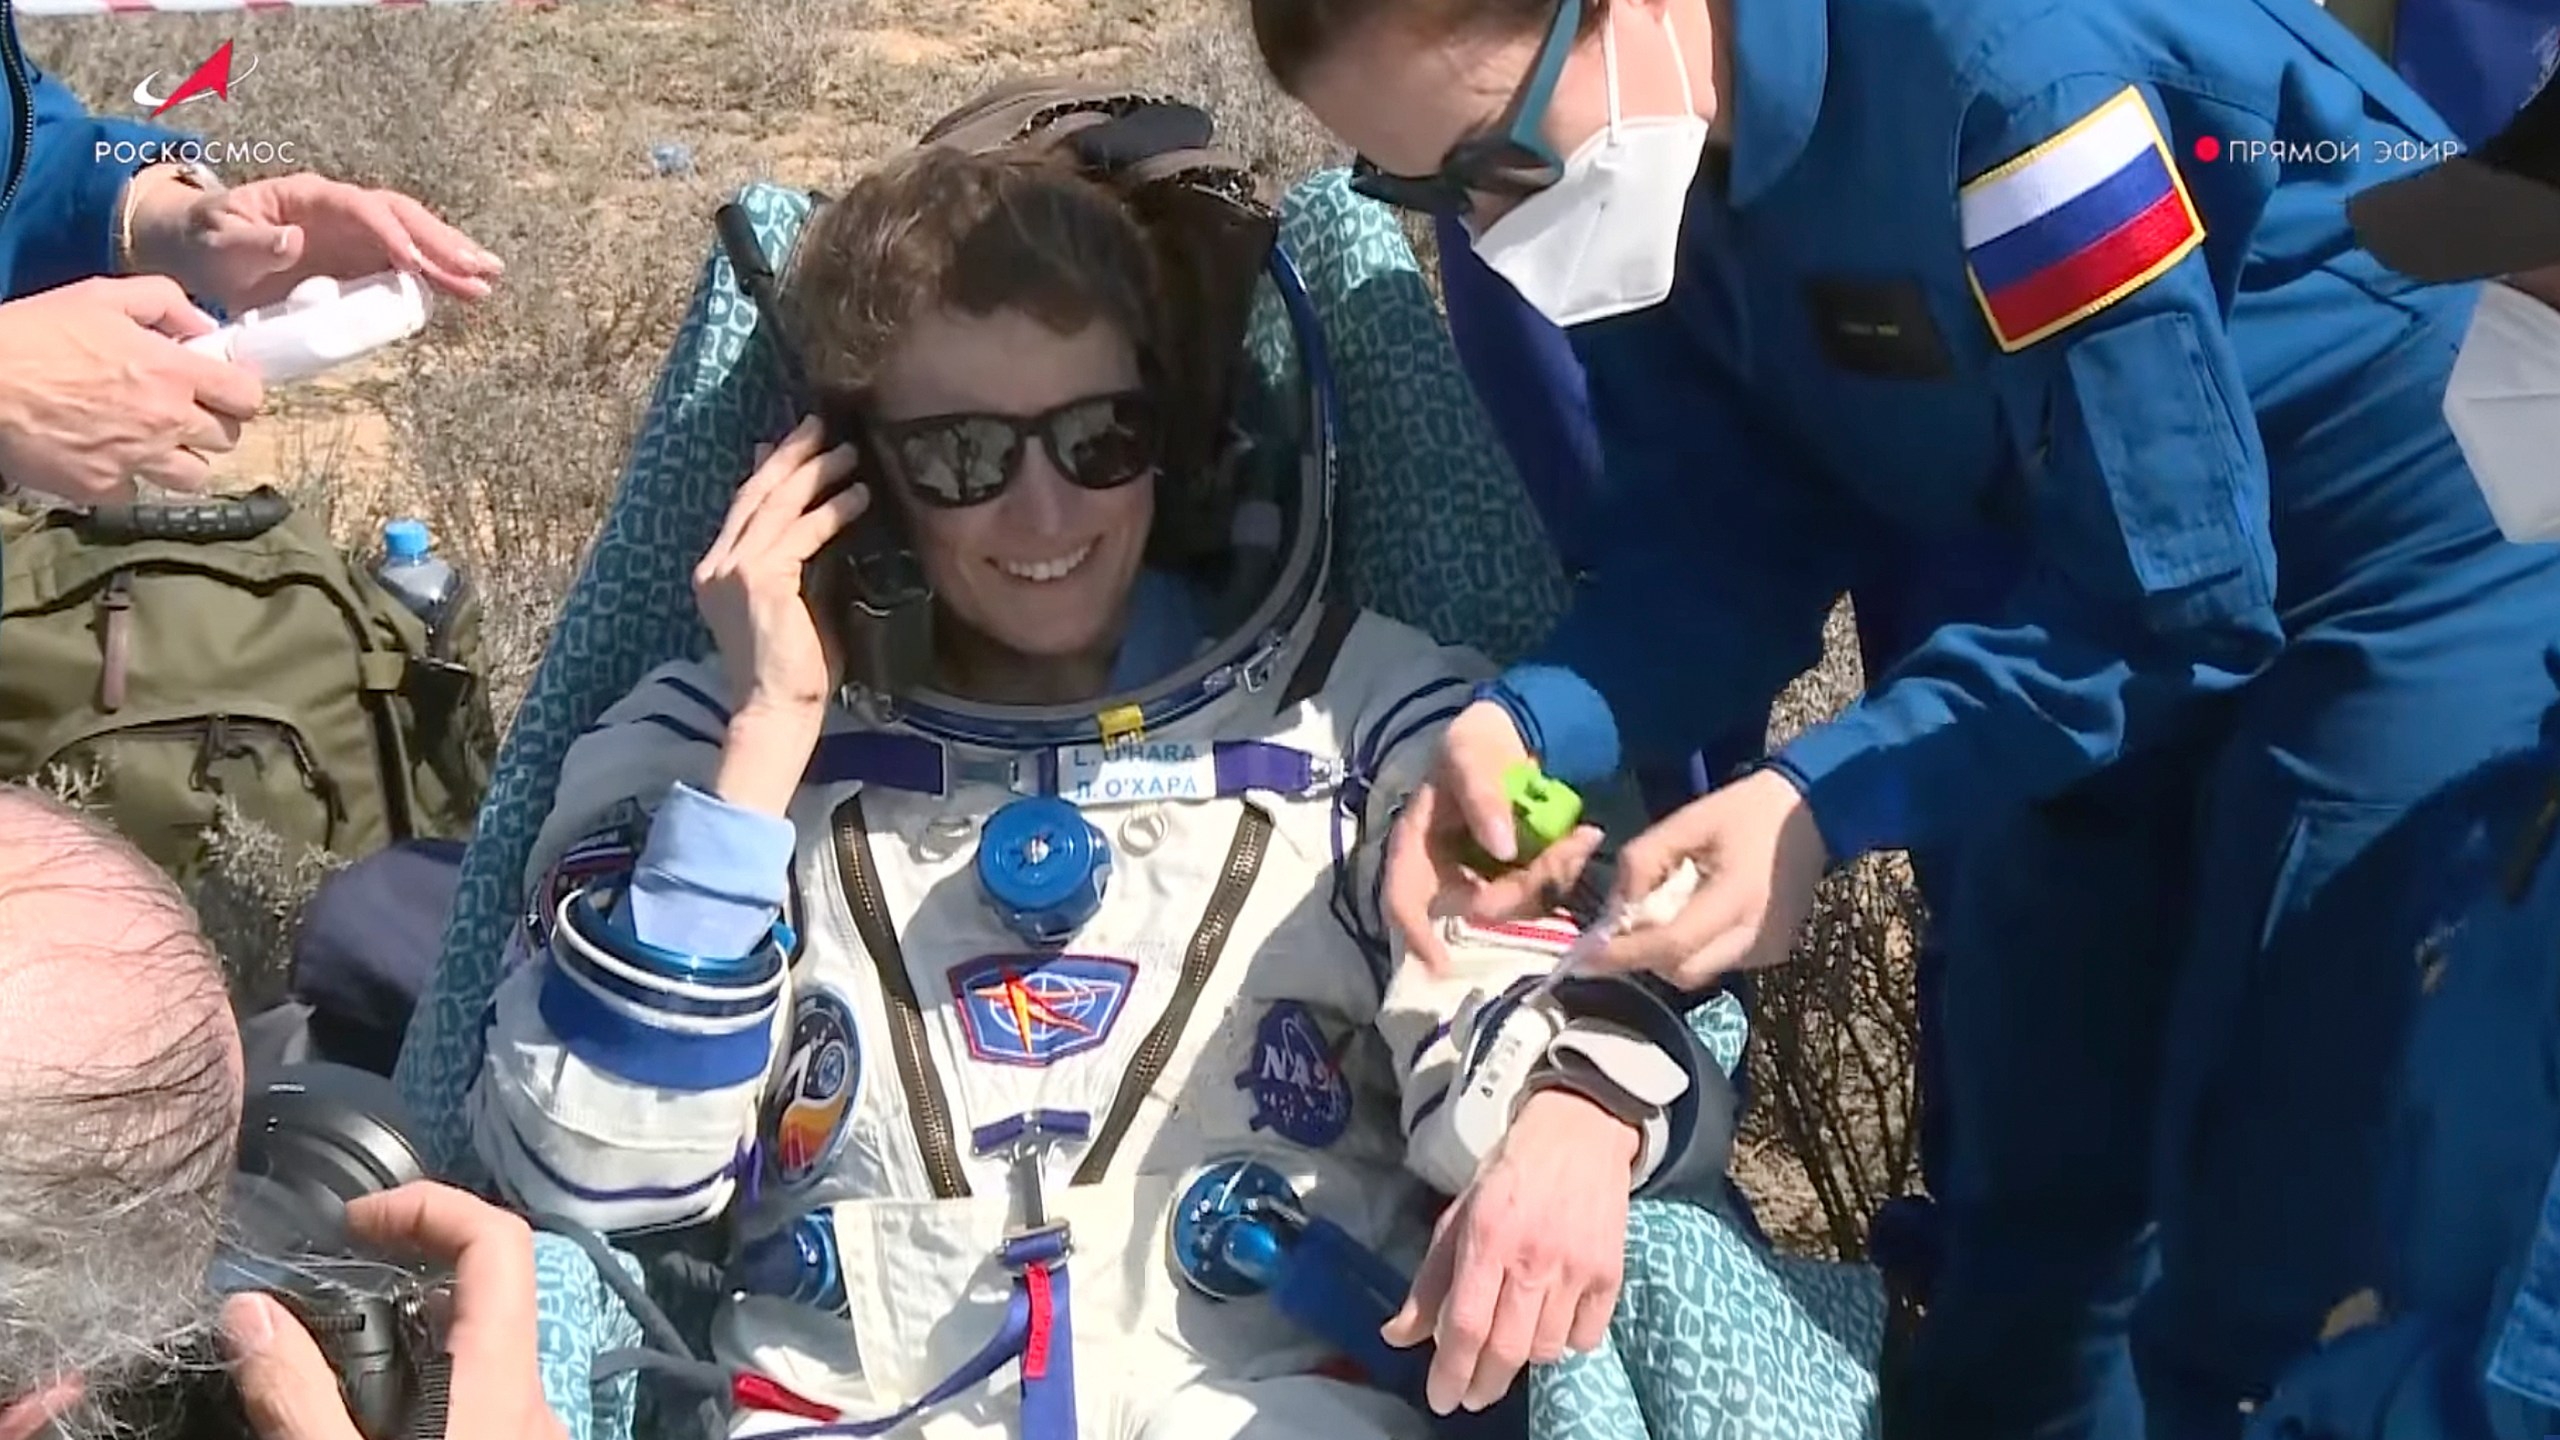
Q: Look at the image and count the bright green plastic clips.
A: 1